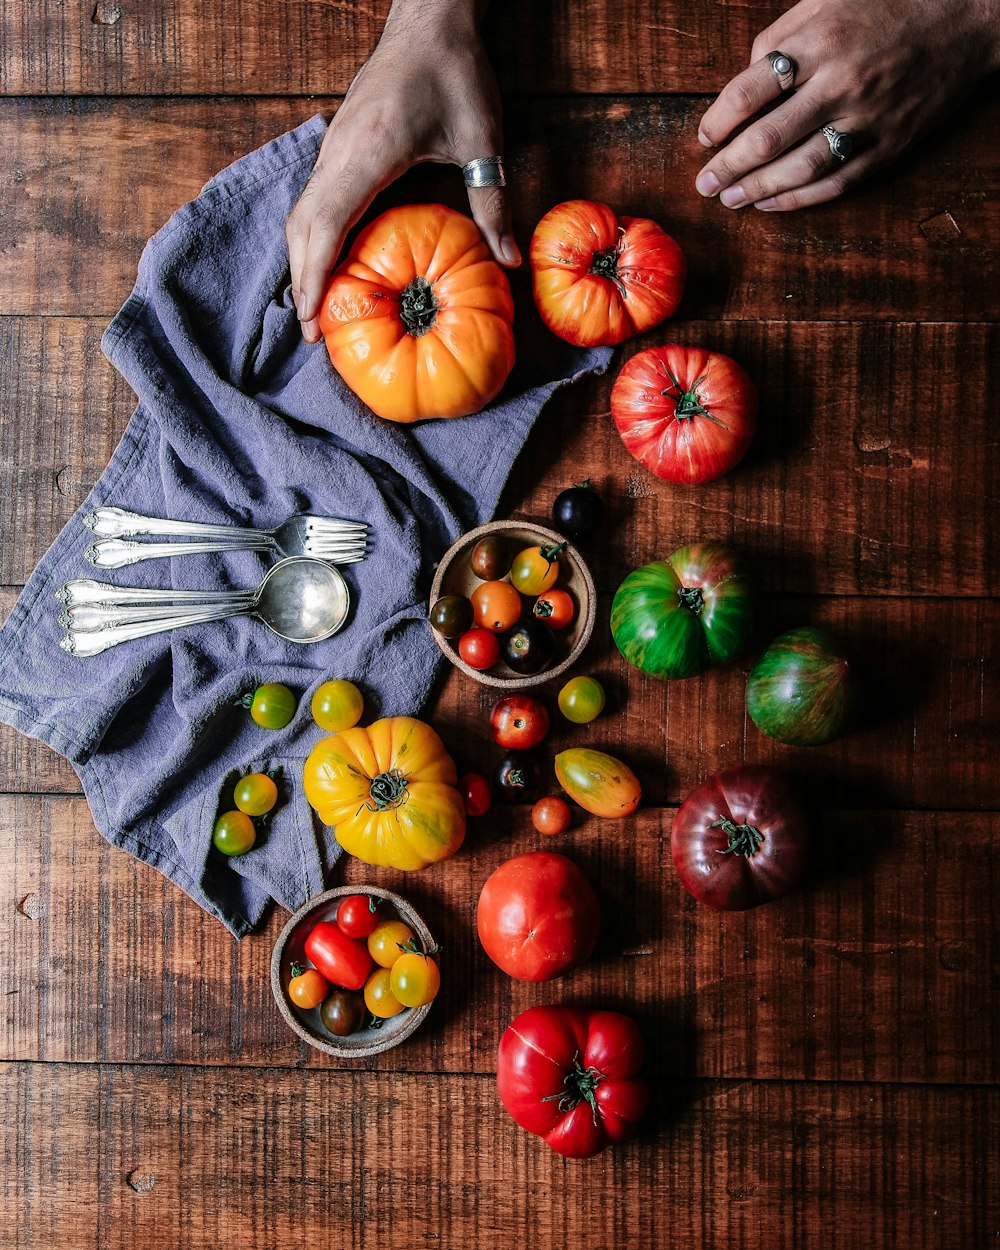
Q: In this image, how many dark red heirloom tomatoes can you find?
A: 1